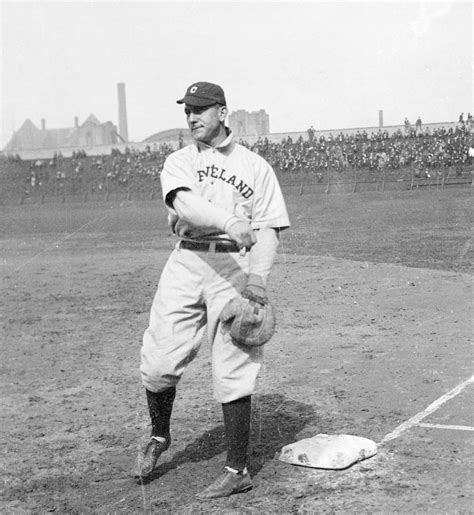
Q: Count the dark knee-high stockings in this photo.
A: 2